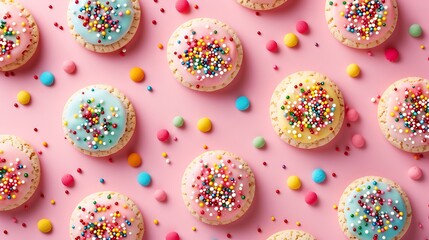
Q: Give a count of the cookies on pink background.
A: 13